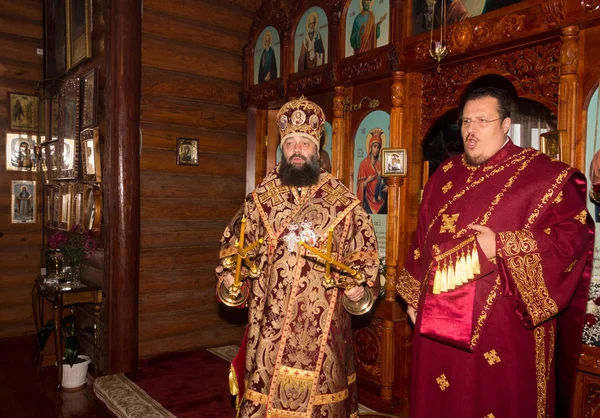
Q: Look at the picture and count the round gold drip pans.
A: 2